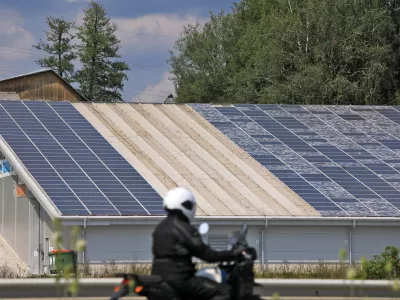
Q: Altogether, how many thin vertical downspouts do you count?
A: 3